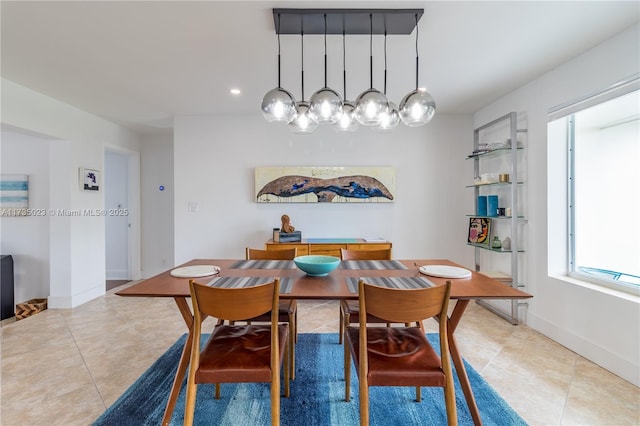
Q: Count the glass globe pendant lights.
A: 7